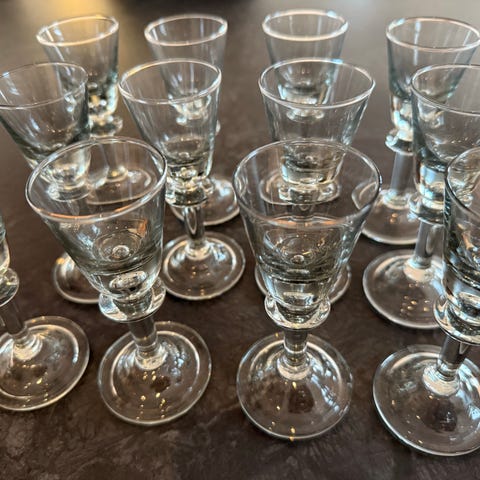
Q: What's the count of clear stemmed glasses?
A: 12